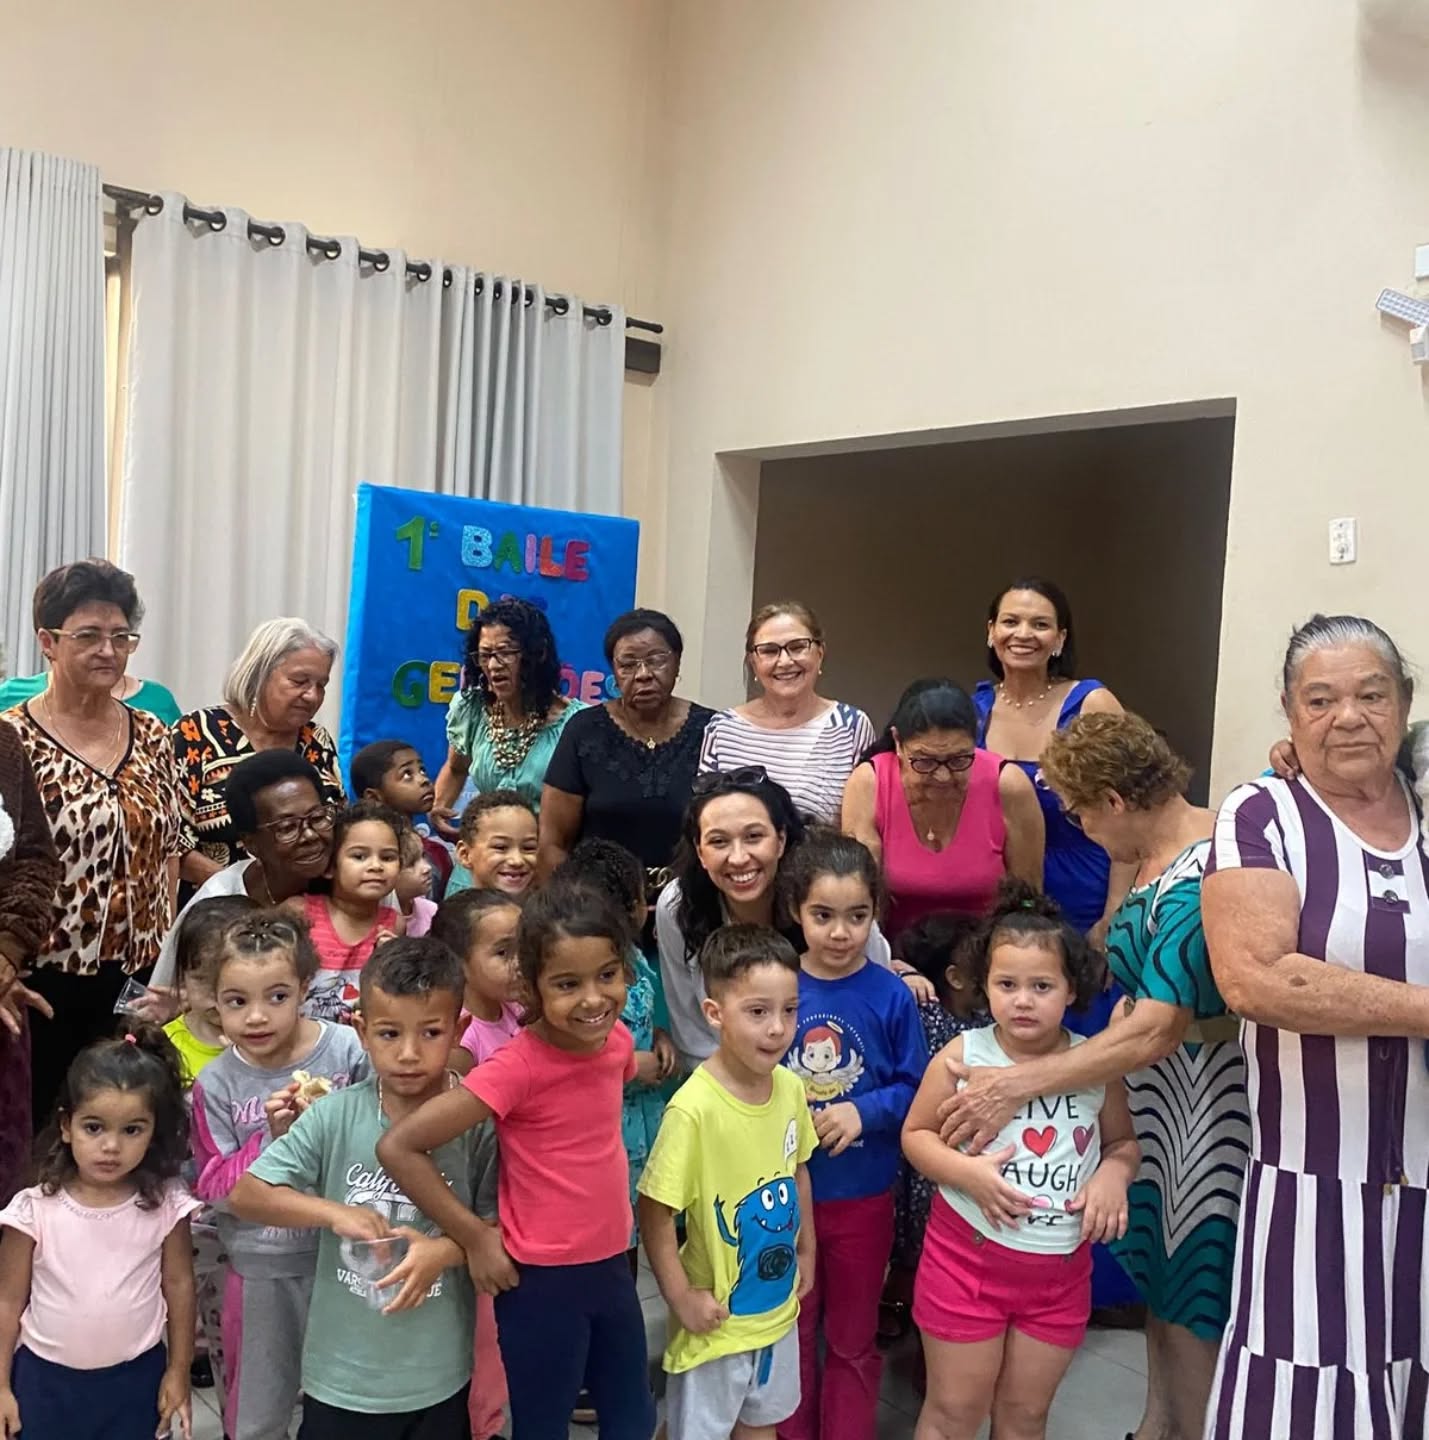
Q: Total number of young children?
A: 15